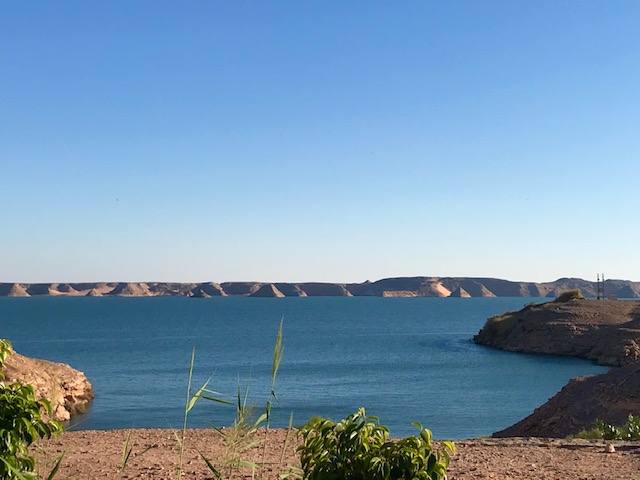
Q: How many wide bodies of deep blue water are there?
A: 1